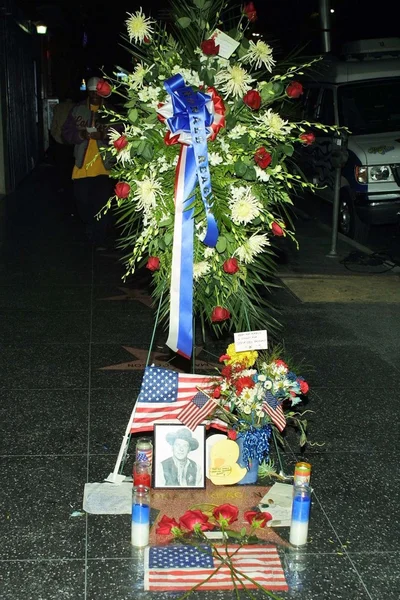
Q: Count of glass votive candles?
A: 5